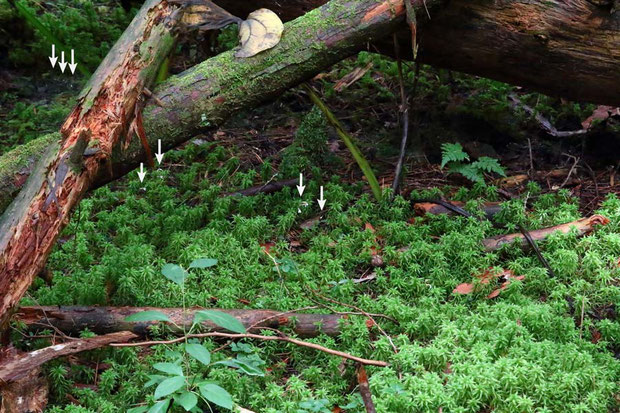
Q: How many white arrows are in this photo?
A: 7